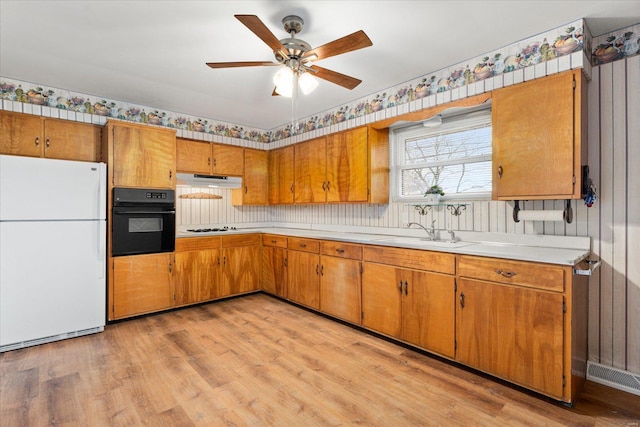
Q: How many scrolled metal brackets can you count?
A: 2